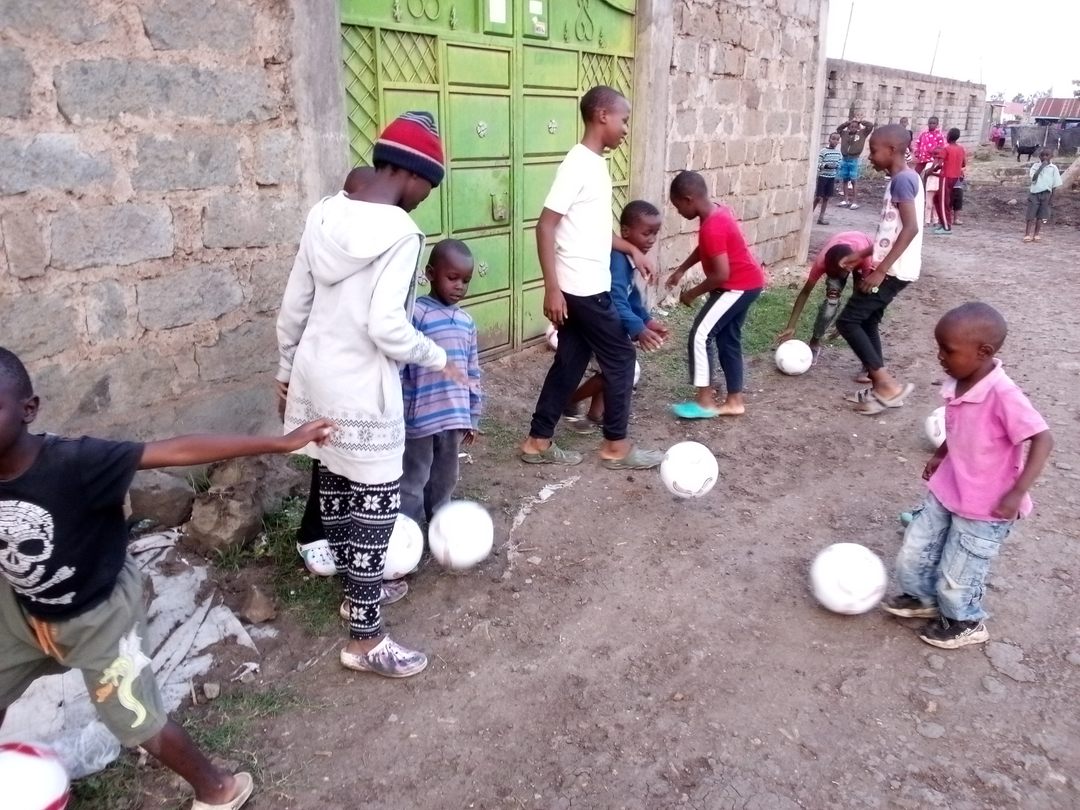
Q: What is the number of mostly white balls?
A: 9